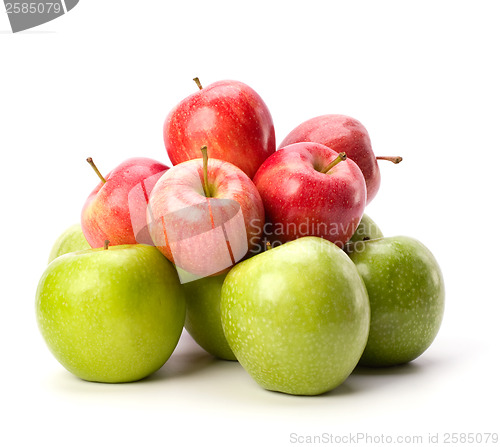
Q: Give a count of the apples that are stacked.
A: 11